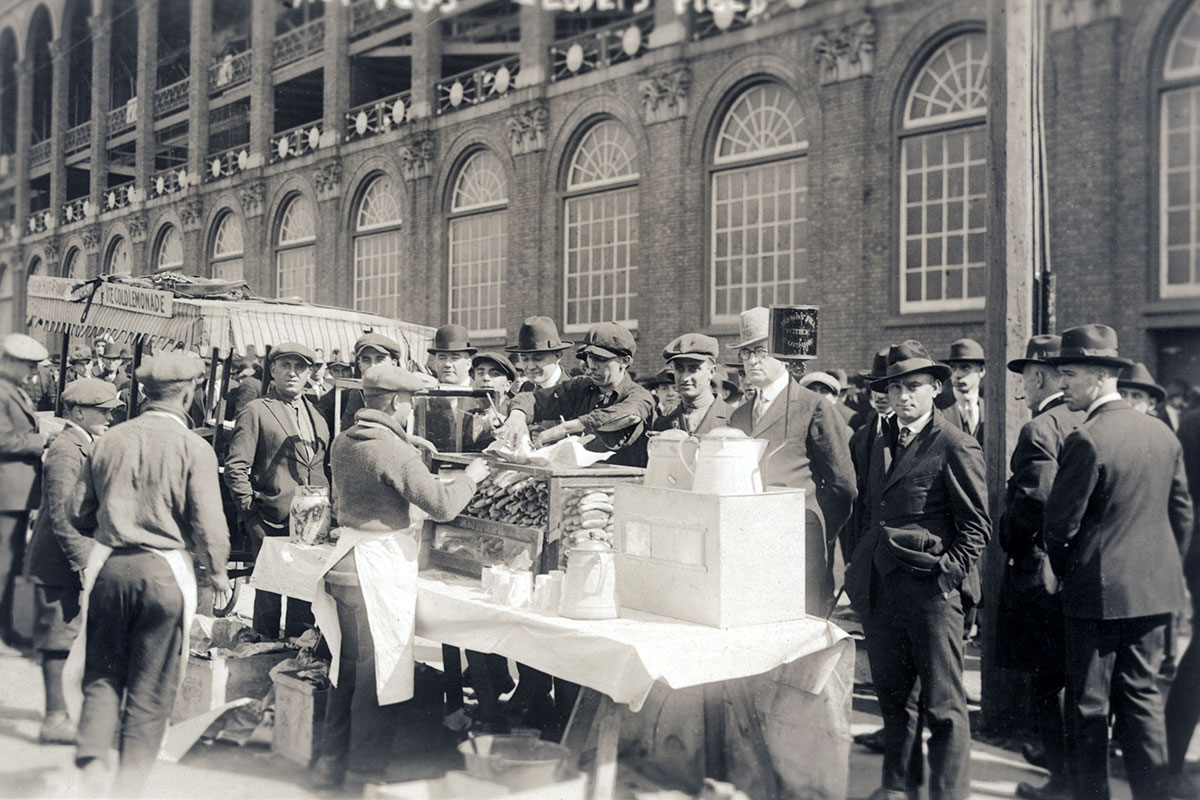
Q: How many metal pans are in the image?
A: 1